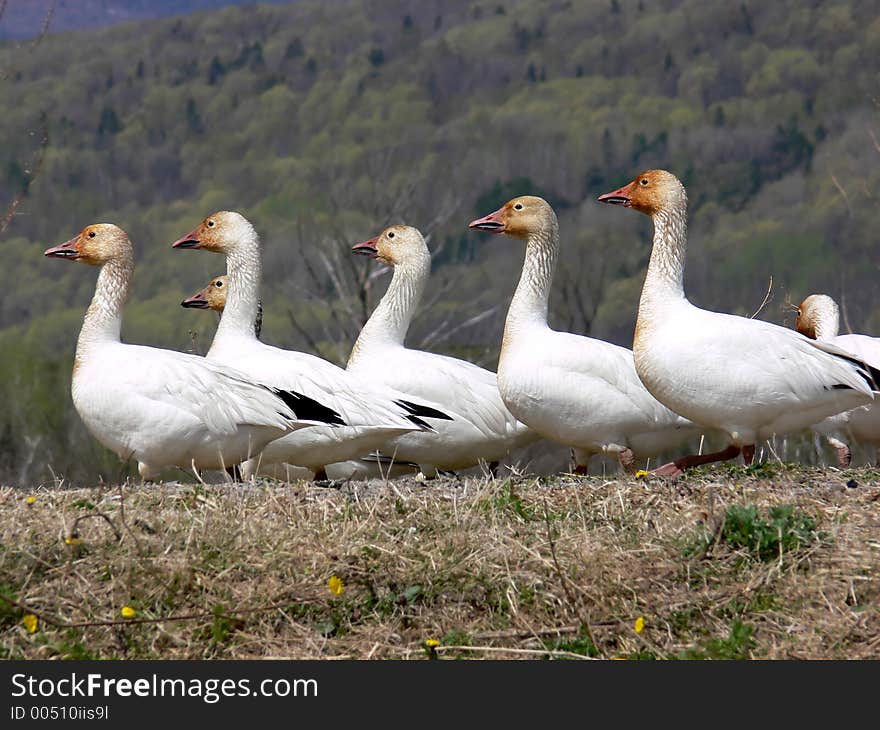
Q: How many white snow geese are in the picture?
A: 7